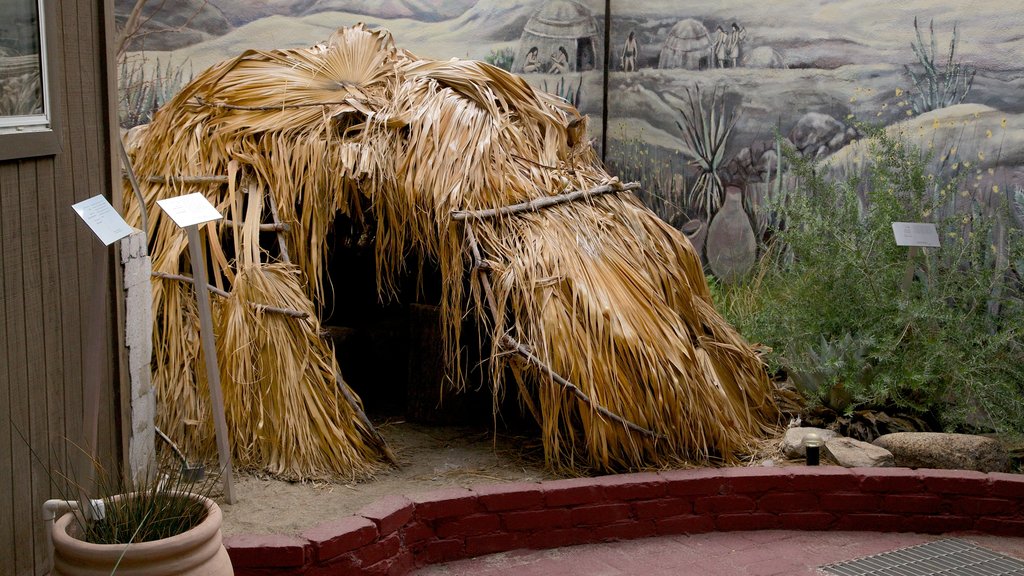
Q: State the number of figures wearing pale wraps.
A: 2